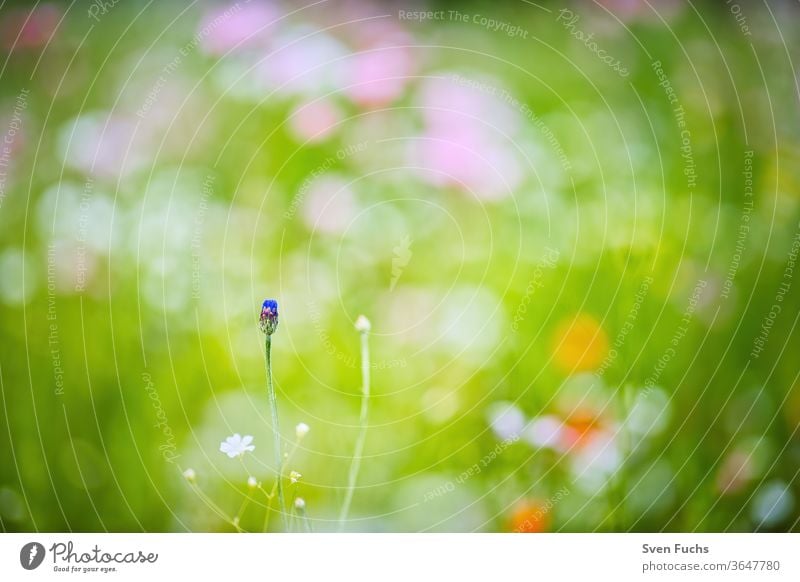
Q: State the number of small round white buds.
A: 5